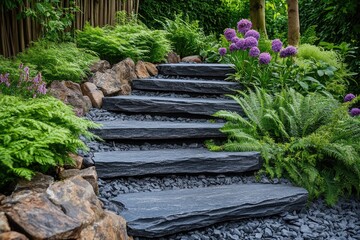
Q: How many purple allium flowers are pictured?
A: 15